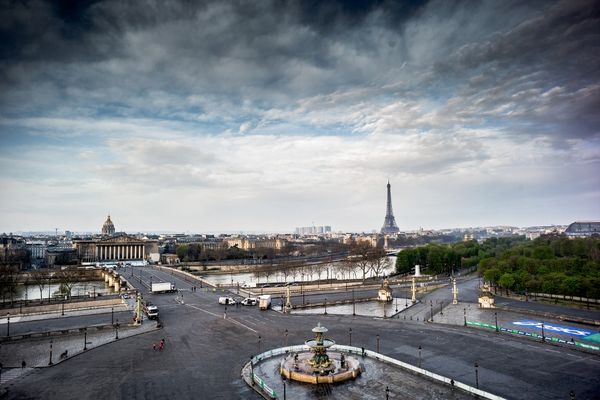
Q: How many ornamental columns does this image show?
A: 4